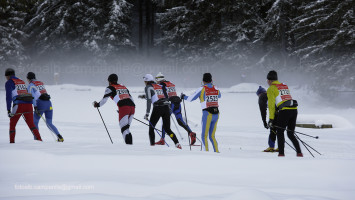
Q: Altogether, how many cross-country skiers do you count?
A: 8